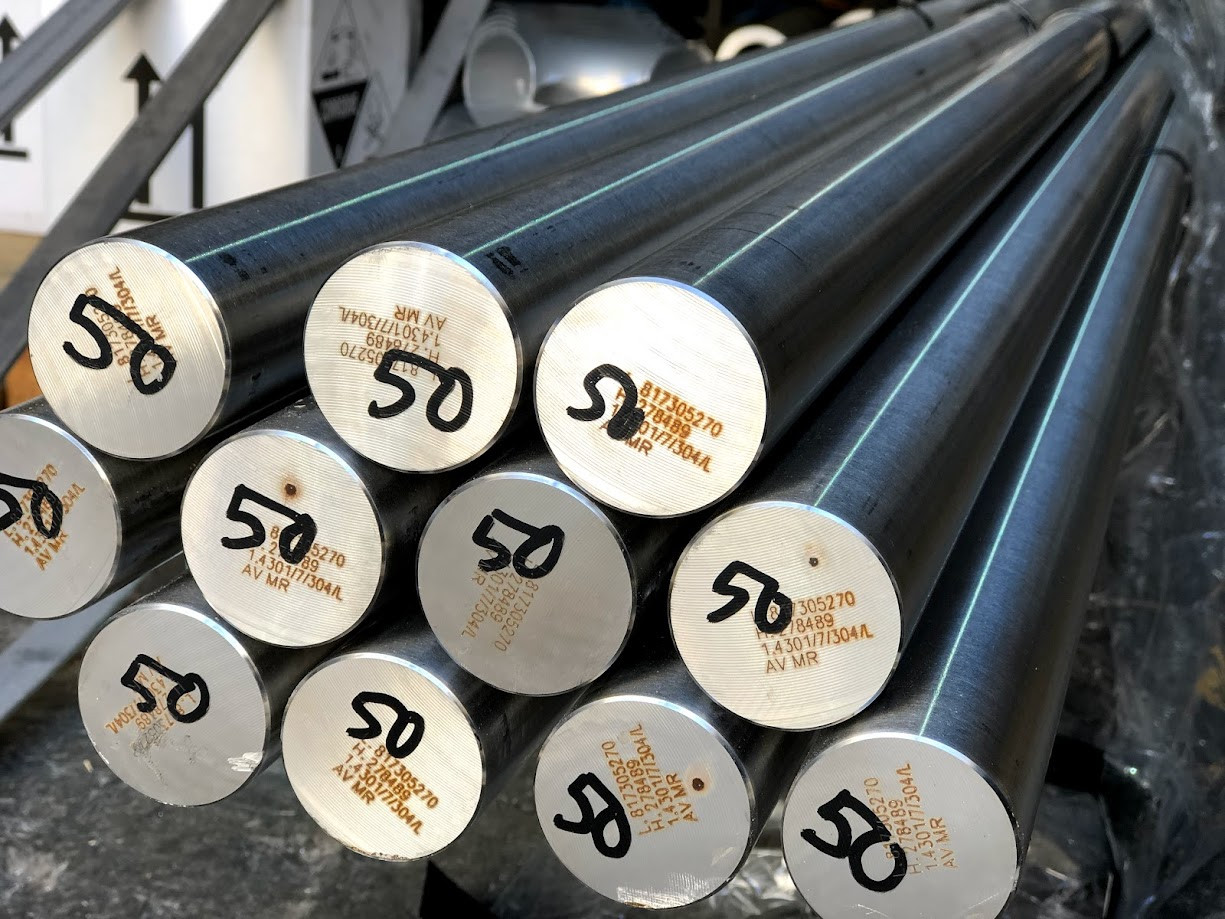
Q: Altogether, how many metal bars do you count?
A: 11